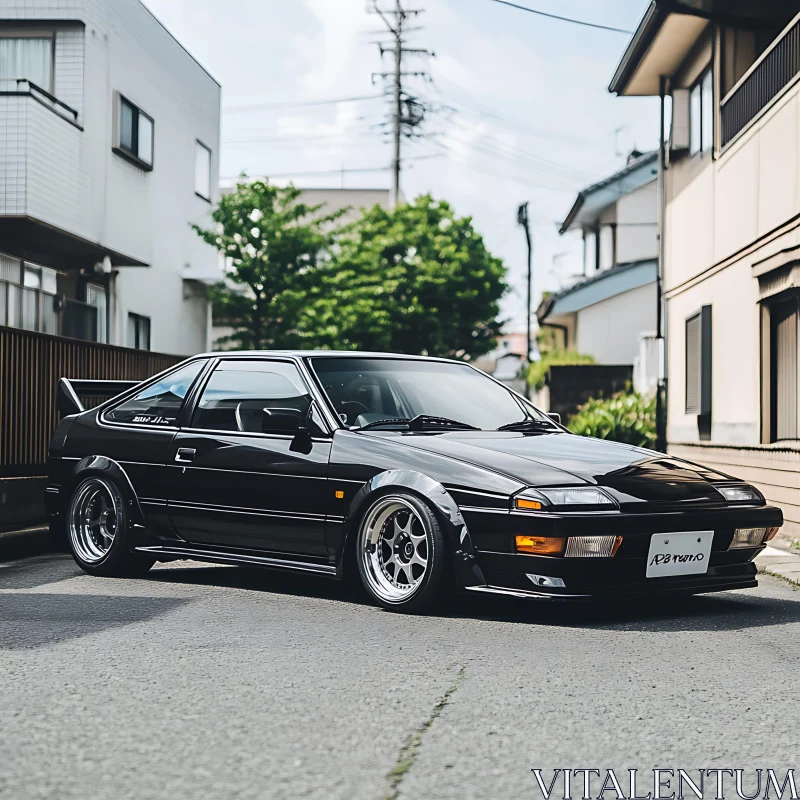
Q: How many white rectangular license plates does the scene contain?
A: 1